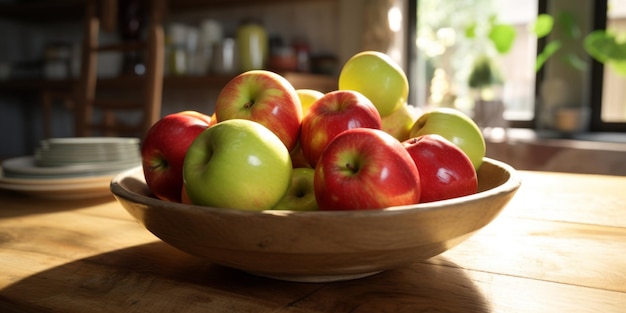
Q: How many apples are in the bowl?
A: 11